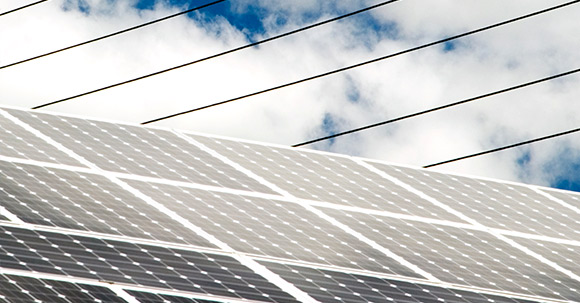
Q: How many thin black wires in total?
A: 6